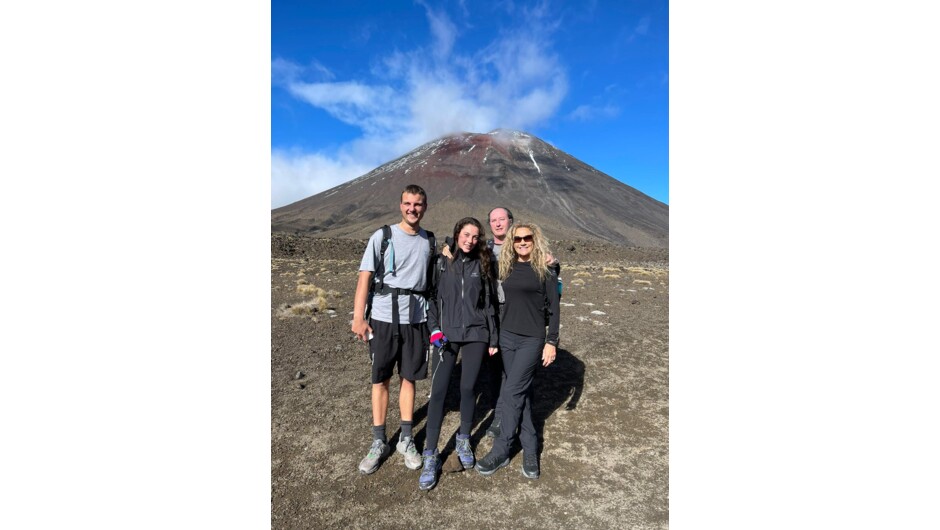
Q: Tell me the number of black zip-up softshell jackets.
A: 1